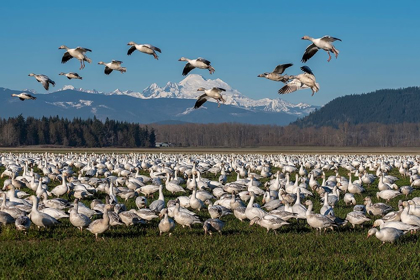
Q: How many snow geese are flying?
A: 11